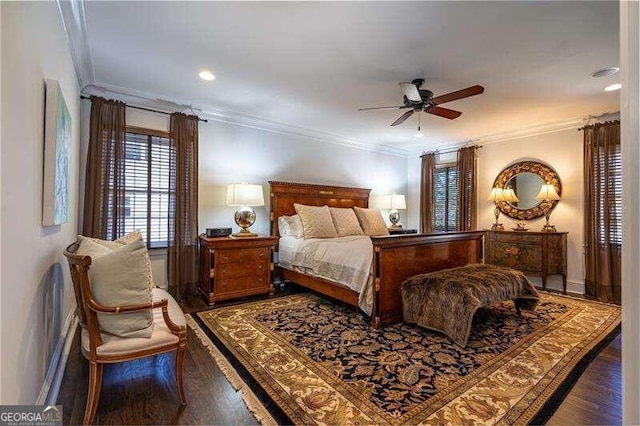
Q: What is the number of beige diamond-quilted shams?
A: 3